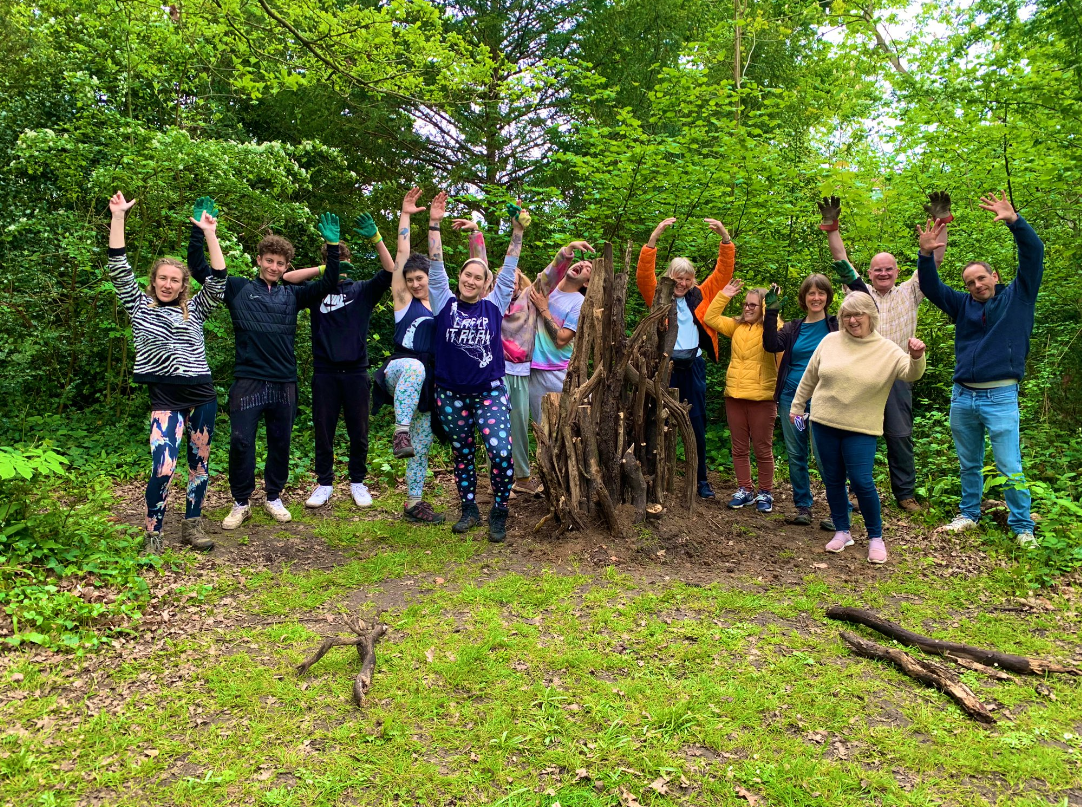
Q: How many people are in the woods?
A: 13